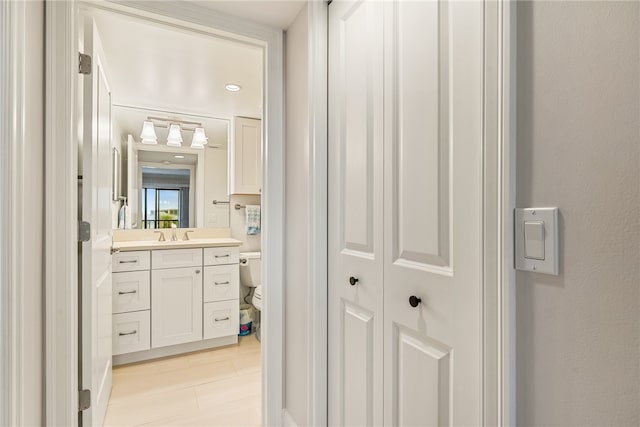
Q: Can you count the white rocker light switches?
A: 1